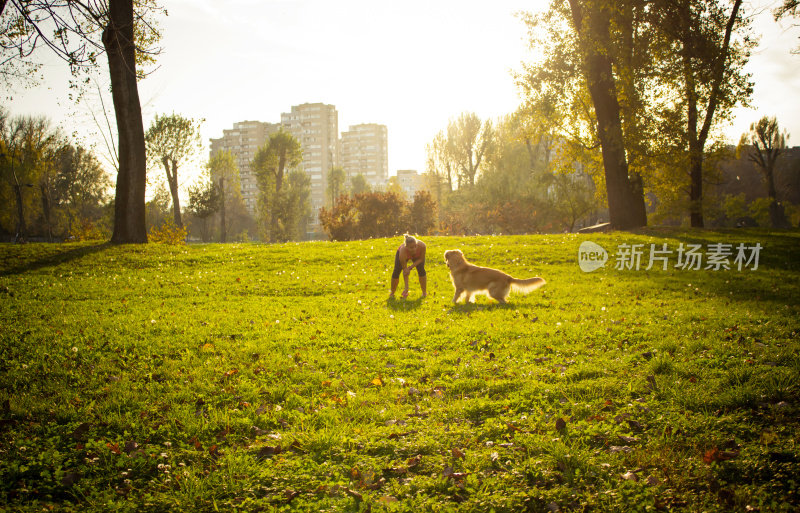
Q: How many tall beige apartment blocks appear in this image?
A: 3